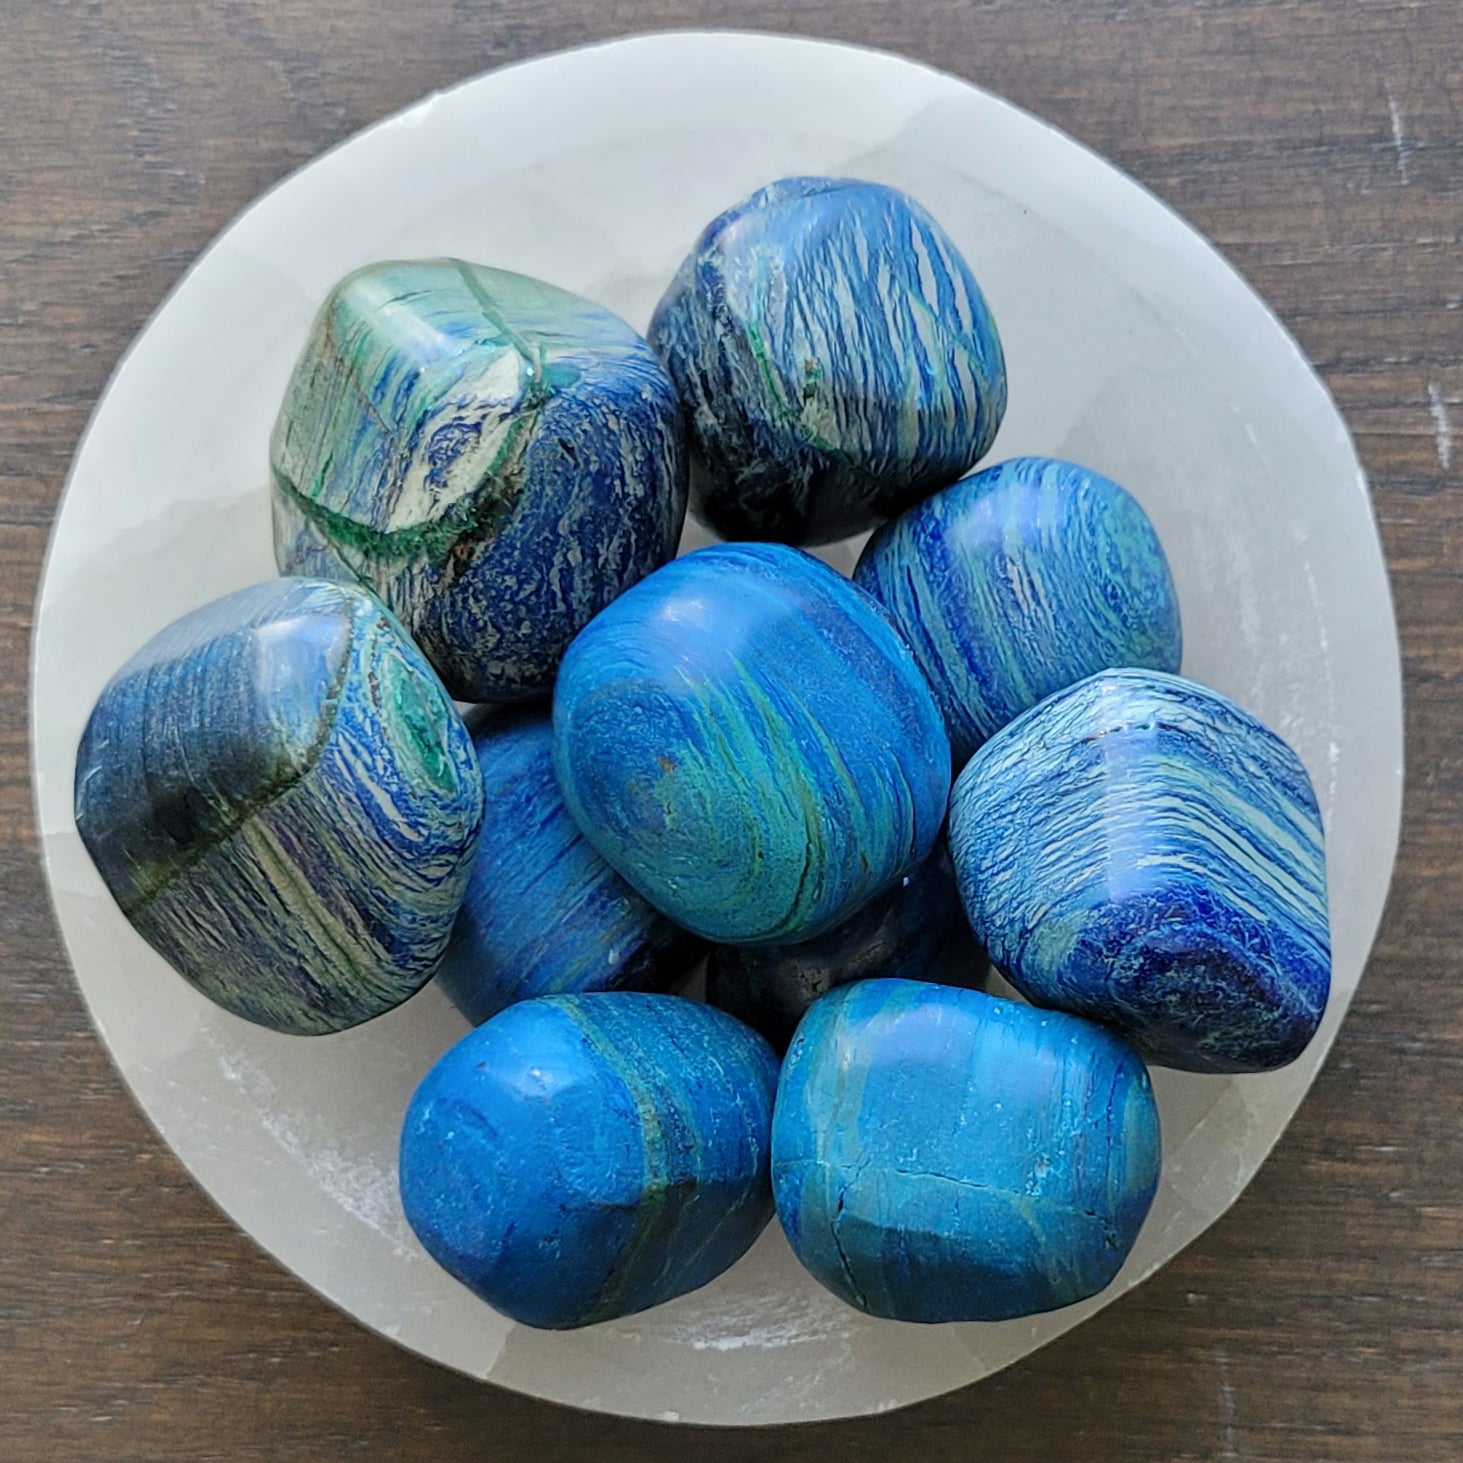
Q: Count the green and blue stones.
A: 10